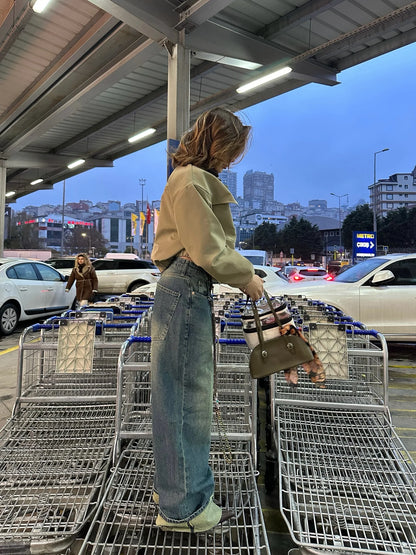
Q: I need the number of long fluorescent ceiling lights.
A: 6